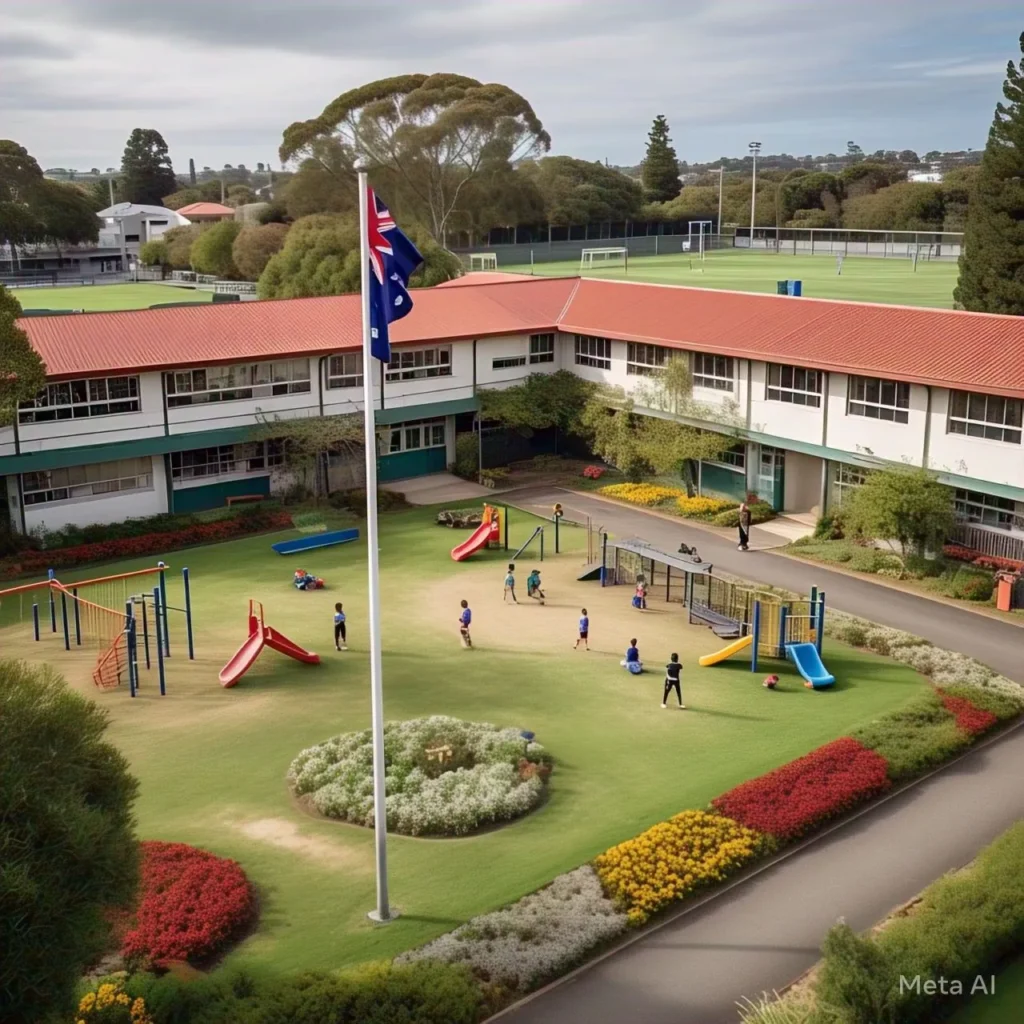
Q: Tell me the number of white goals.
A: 3